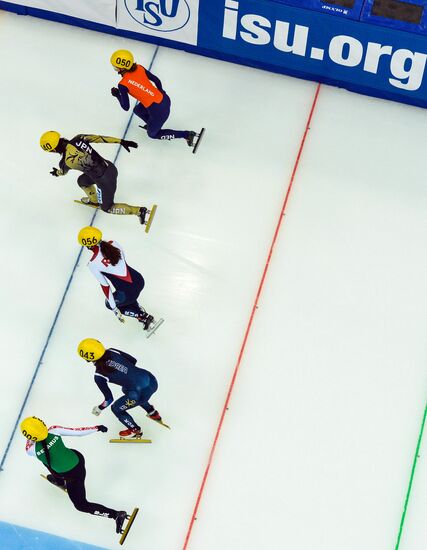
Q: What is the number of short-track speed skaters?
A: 5